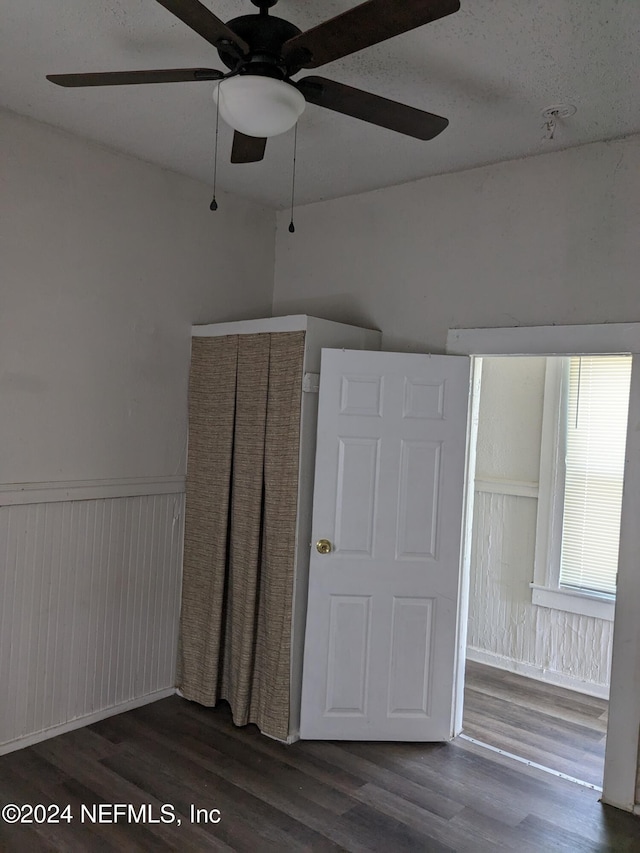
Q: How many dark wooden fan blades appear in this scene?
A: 5